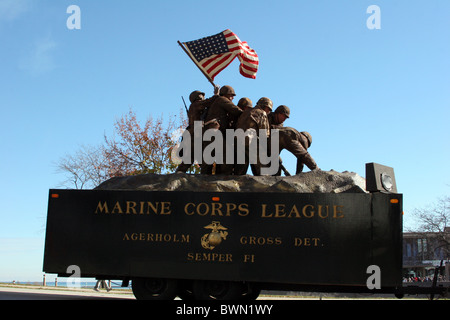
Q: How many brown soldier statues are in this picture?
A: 6